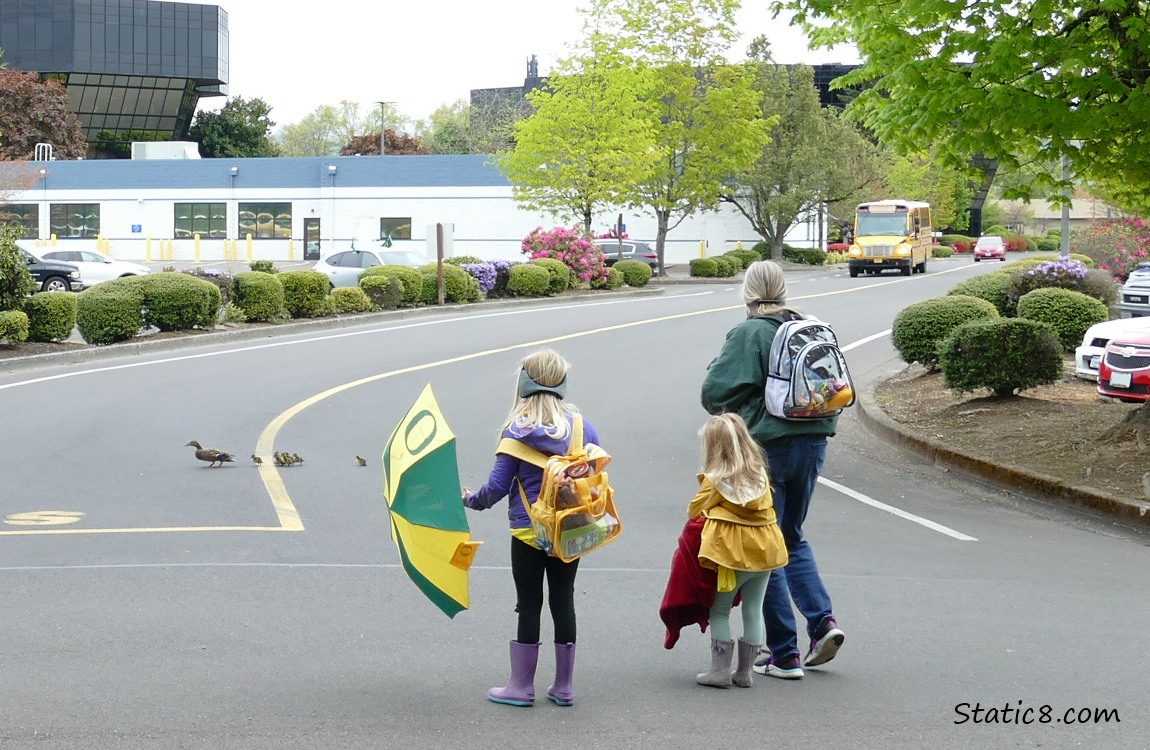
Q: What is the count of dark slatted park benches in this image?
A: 0